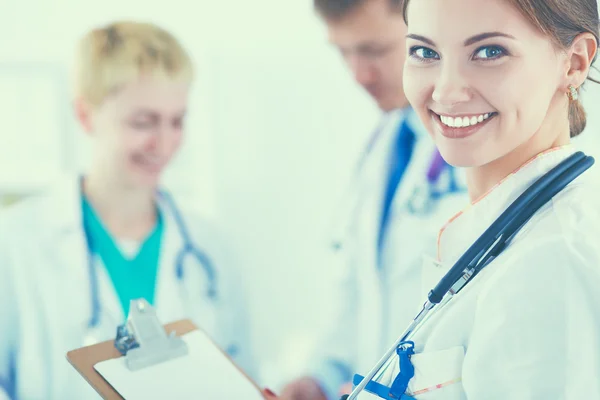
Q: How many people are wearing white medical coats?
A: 3